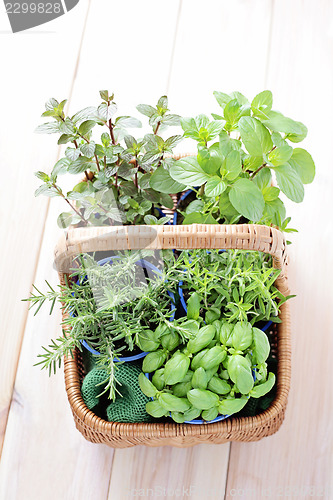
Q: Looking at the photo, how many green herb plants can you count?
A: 5